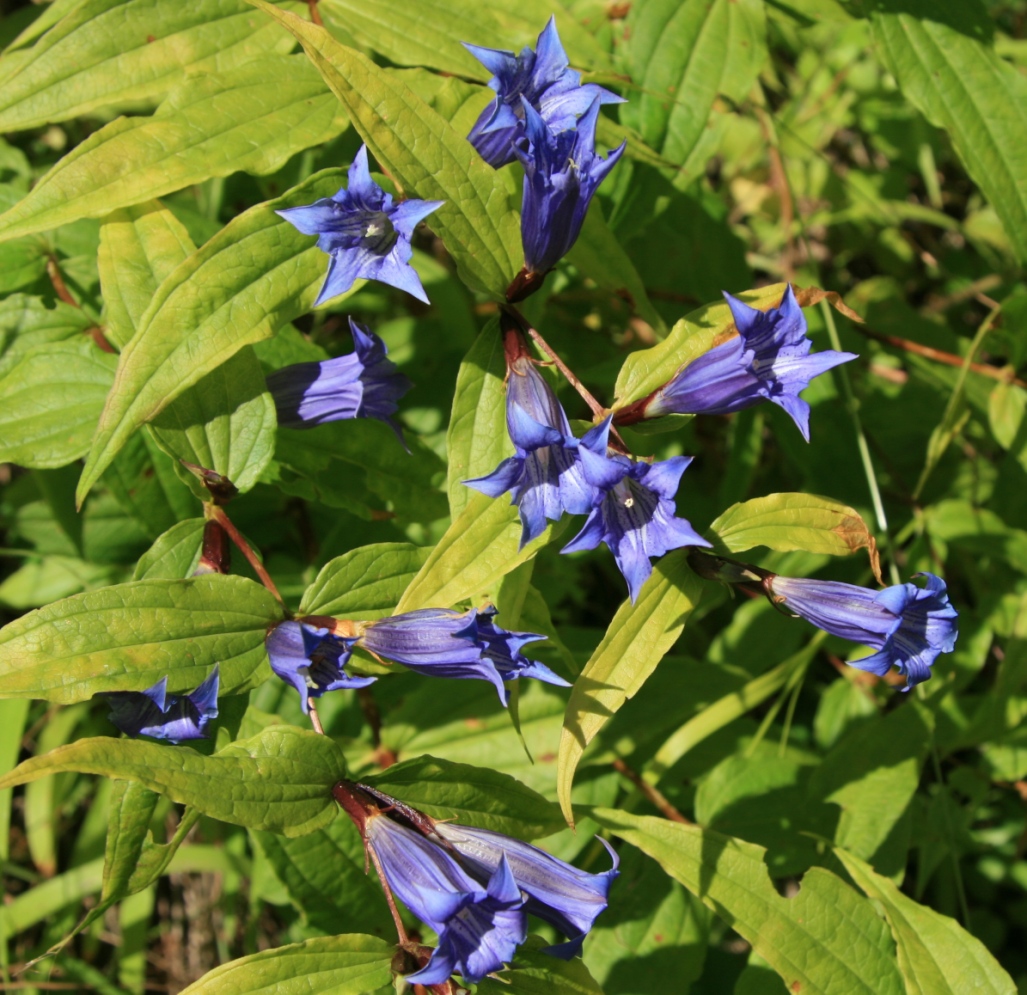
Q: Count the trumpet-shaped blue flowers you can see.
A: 13